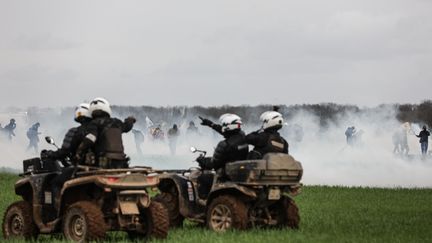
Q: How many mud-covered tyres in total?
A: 6